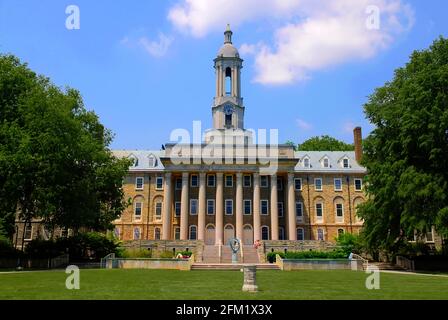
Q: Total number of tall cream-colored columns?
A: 8